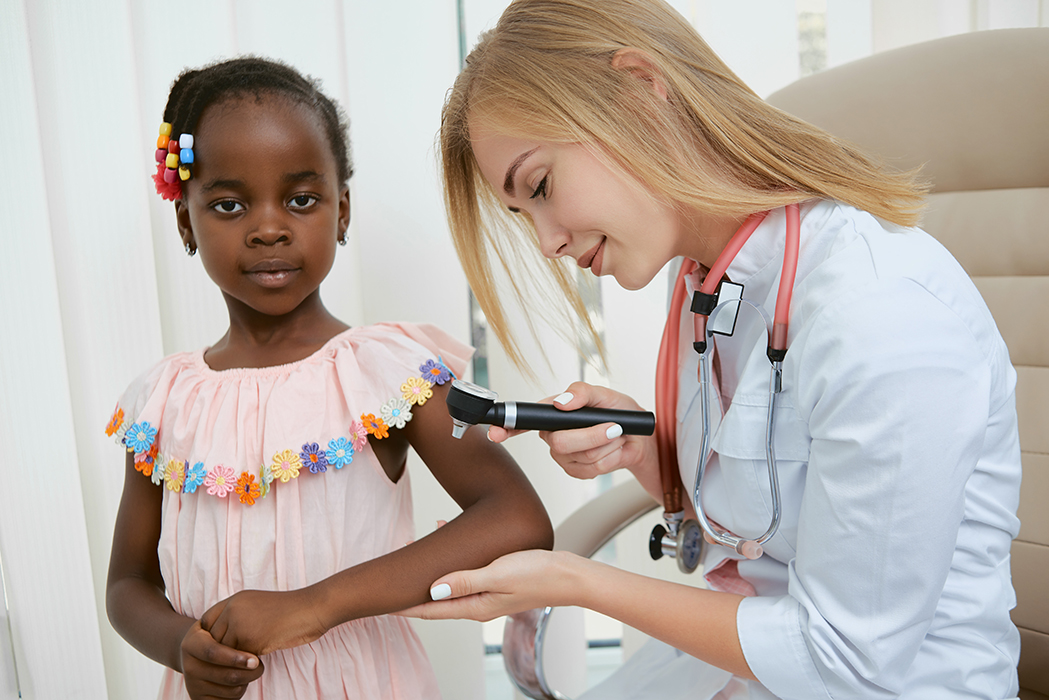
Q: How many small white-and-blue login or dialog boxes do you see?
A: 0